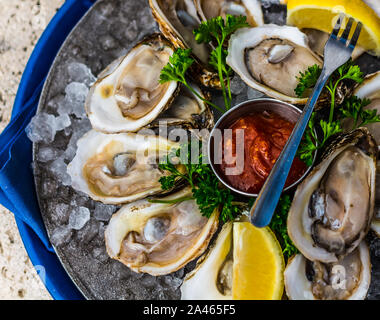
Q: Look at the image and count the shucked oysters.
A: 12